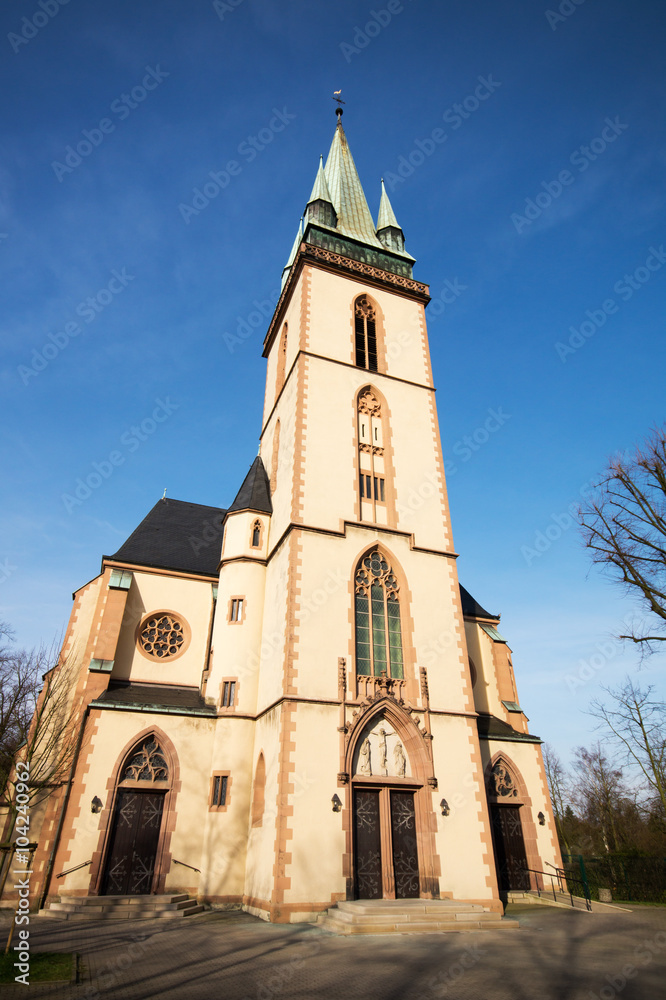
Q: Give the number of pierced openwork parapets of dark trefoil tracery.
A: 1